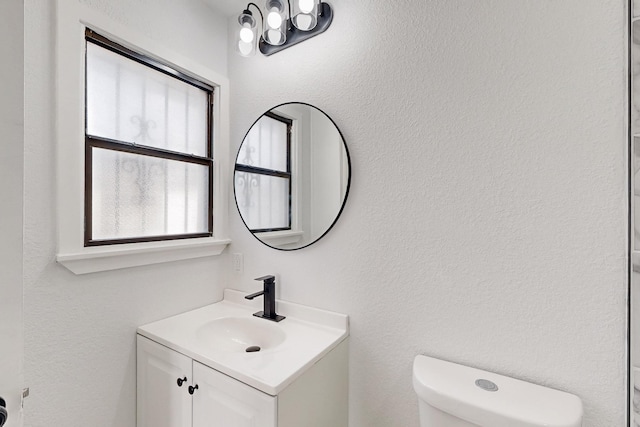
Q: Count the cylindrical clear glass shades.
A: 3